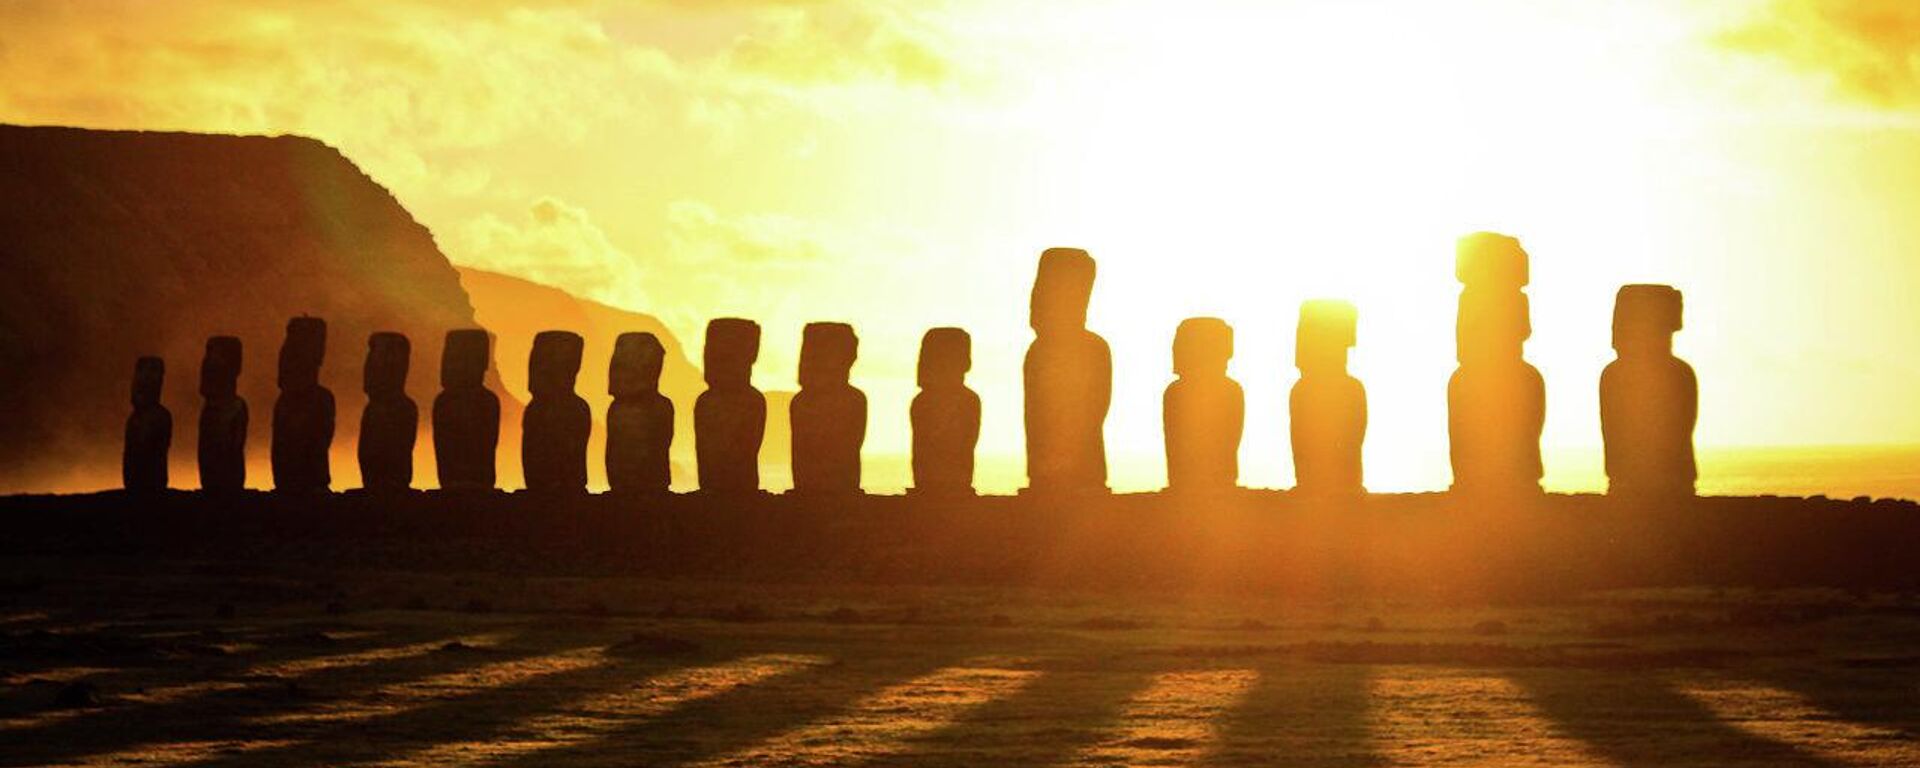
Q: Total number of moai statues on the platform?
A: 15